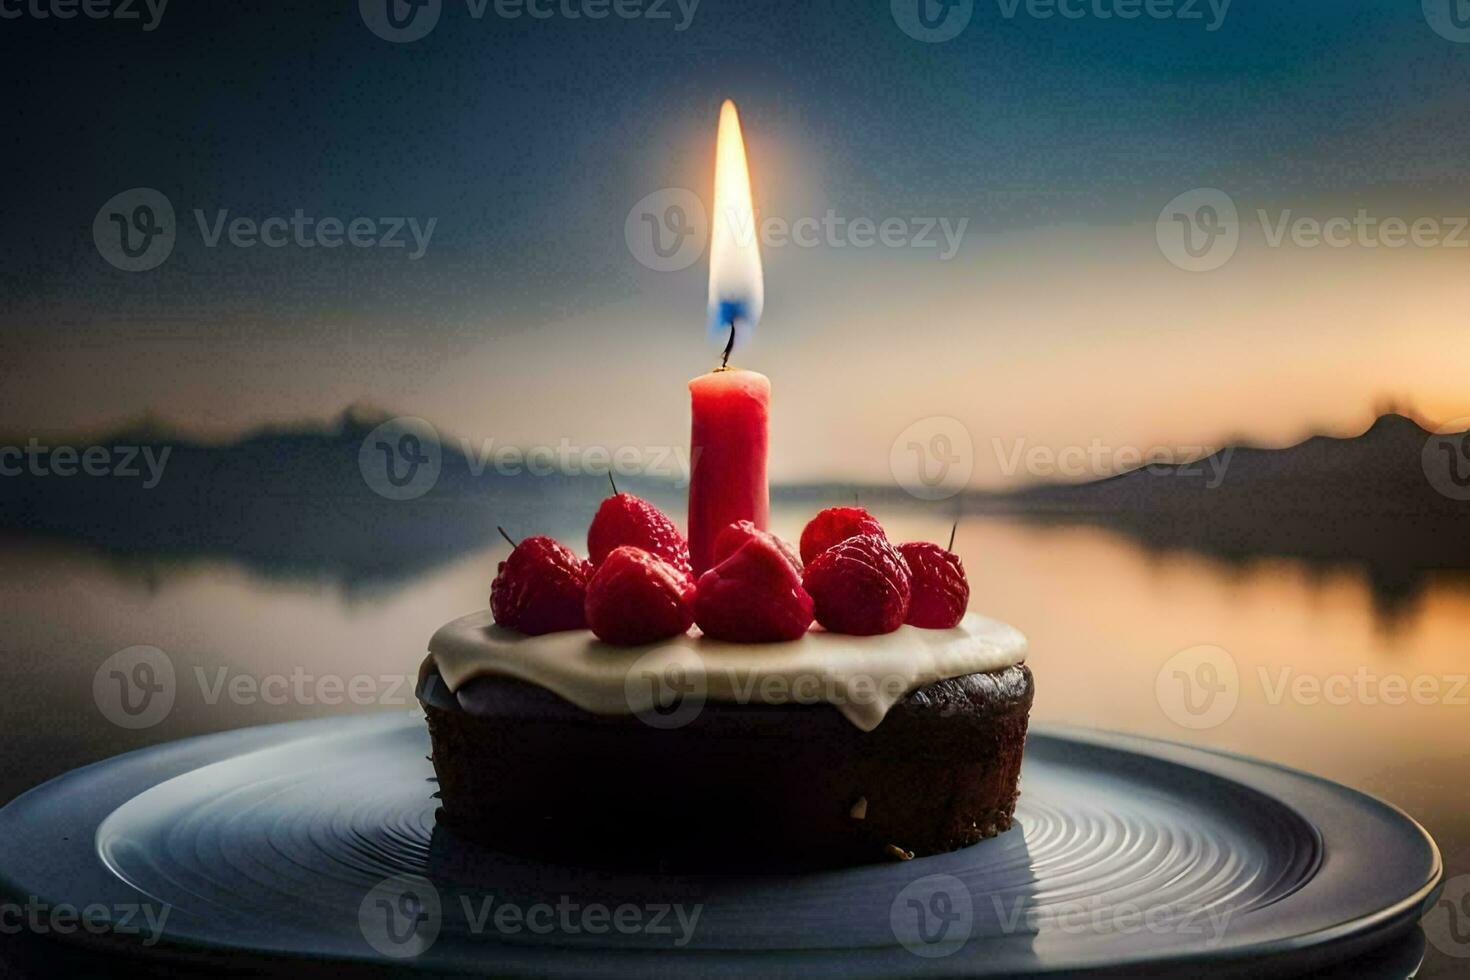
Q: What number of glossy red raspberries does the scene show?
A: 8